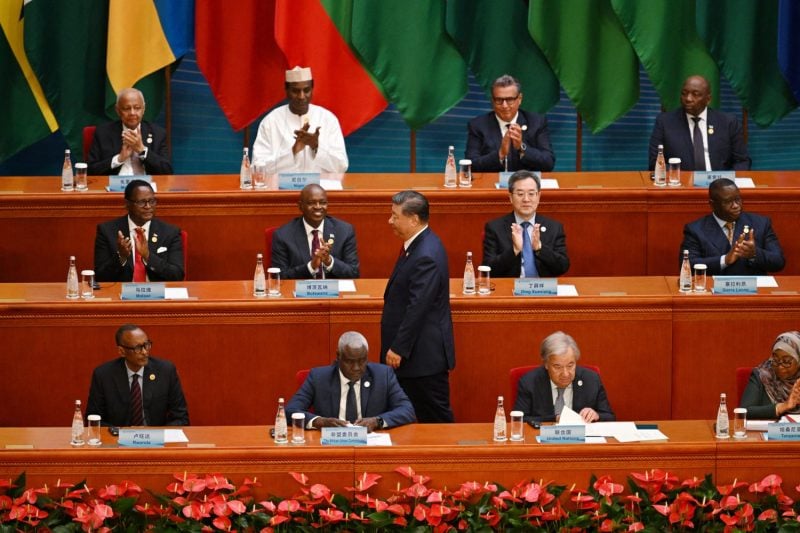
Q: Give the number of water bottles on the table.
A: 12